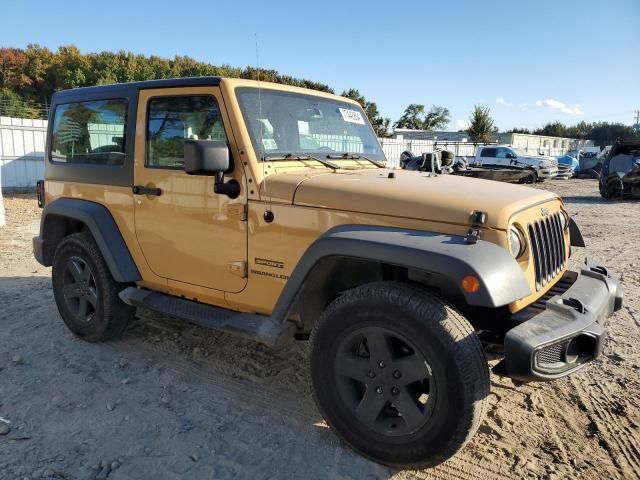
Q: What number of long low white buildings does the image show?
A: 1